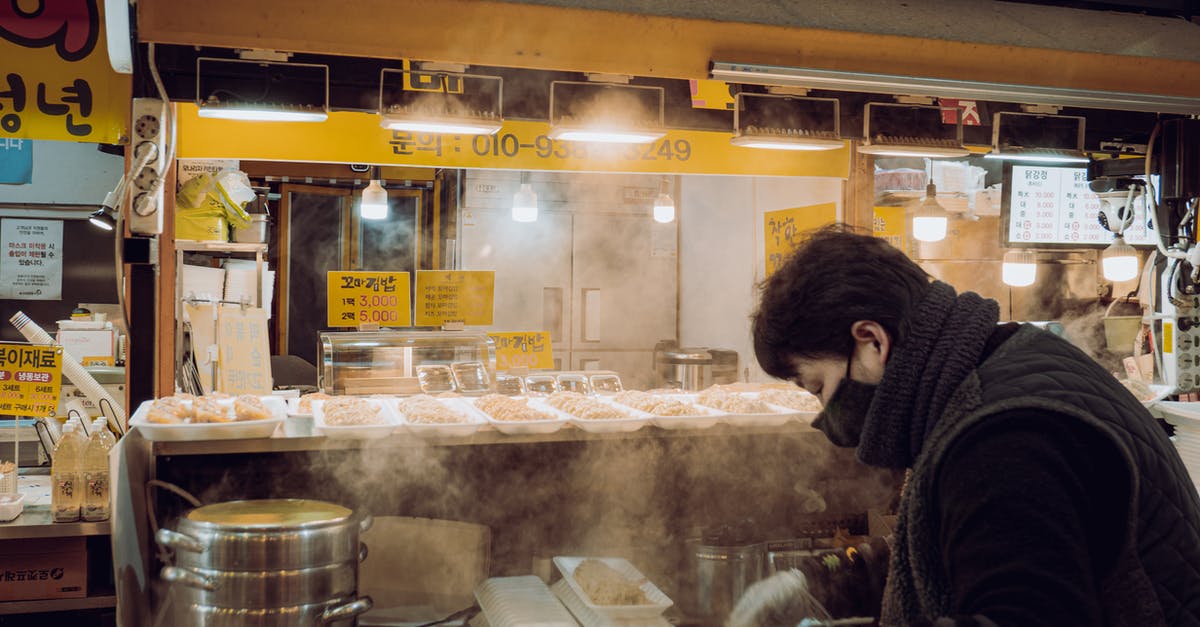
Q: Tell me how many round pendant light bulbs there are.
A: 6